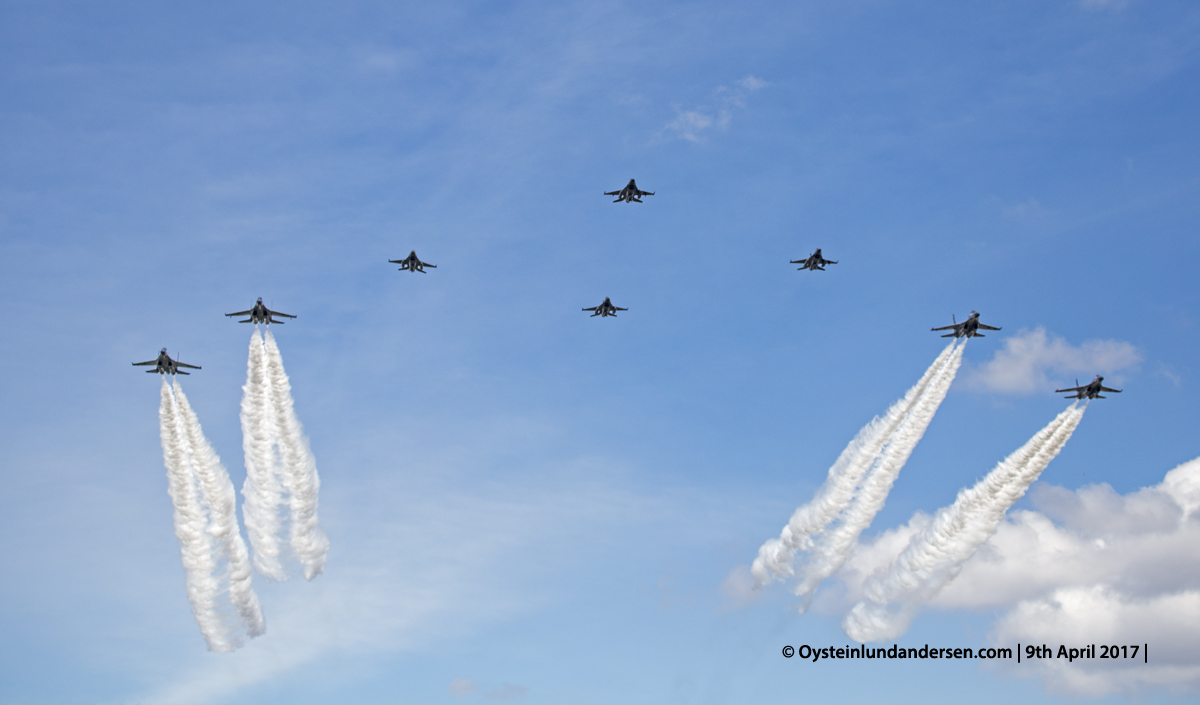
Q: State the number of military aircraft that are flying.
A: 8